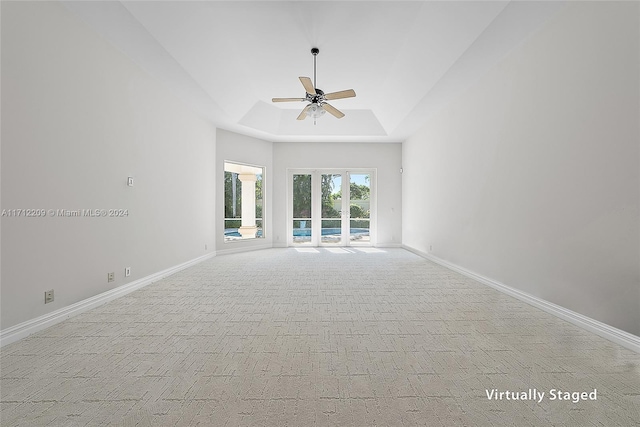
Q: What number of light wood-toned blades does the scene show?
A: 5